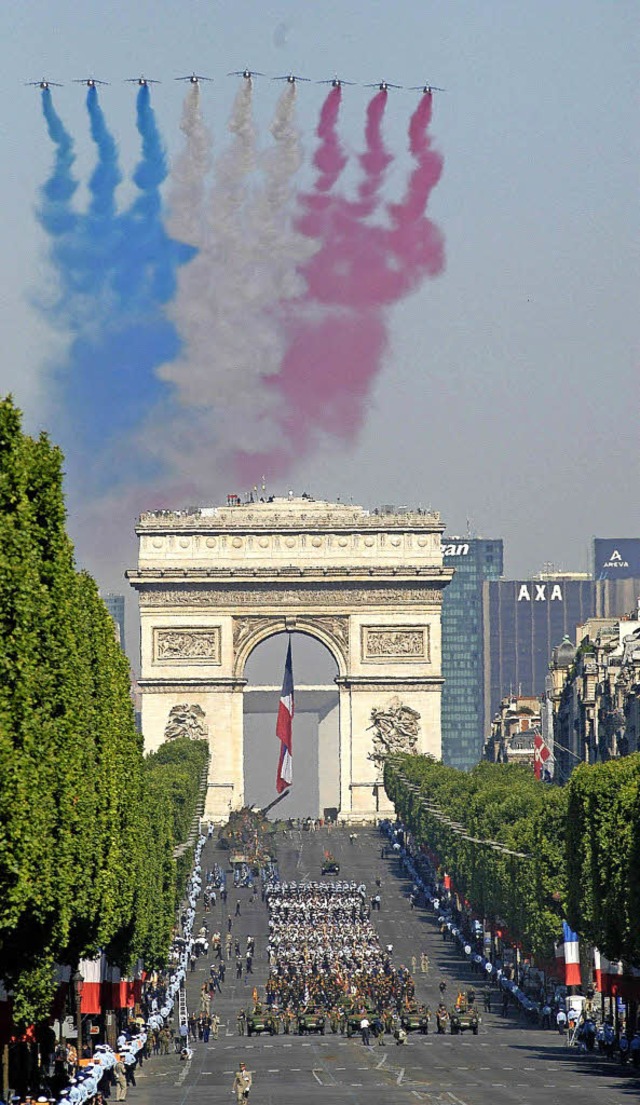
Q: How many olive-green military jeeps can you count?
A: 6